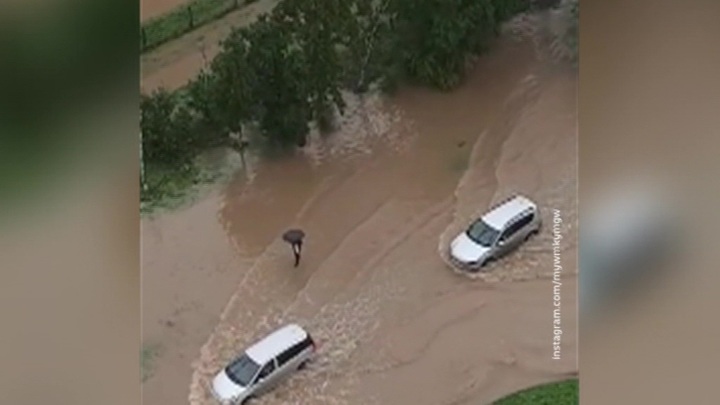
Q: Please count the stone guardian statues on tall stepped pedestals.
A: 0